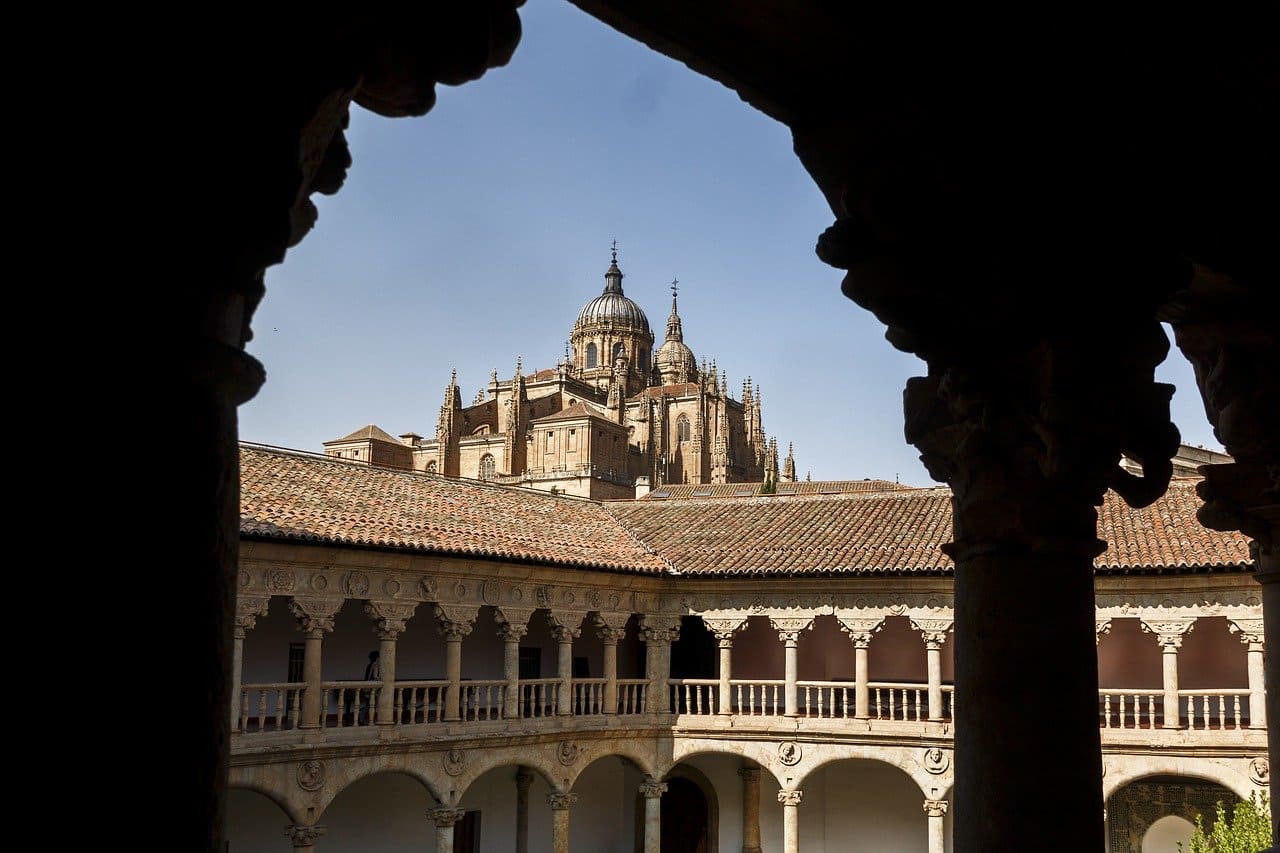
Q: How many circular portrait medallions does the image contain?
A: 6